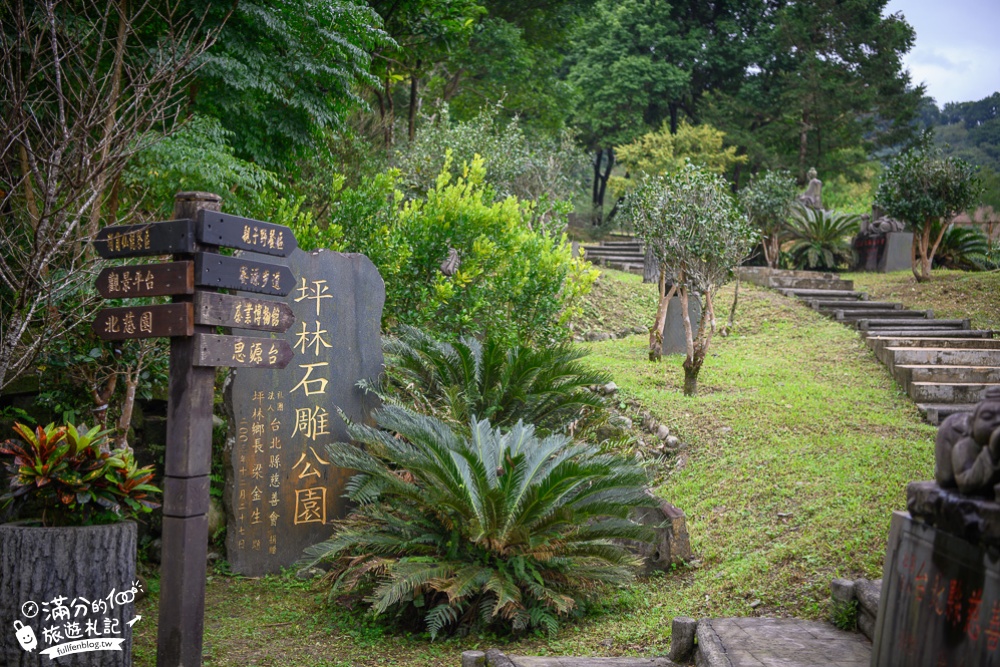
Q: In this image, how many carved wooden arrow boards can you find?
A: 7